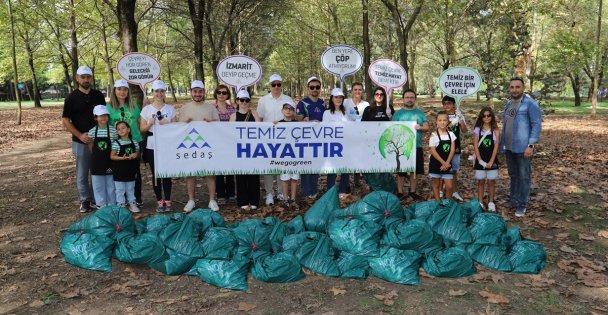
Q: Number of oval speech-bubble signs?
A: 5